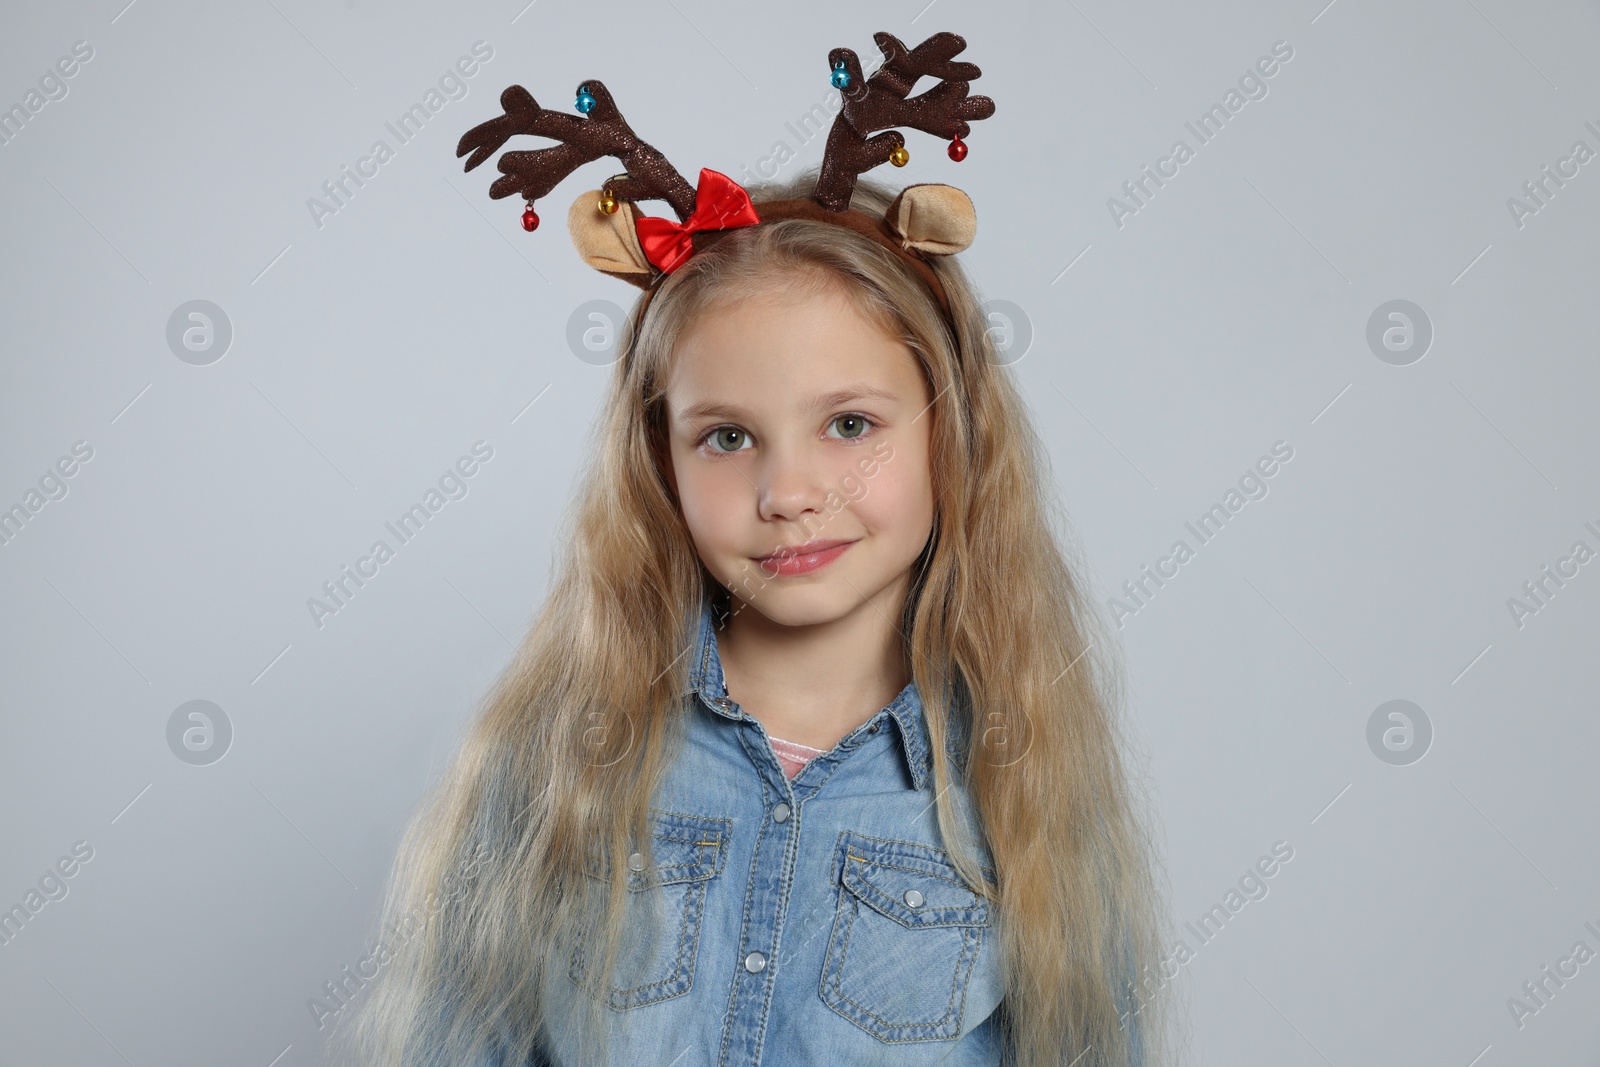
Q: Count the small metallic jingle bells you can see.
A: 6